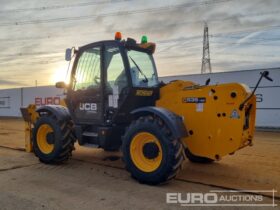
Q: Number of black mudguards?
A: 2